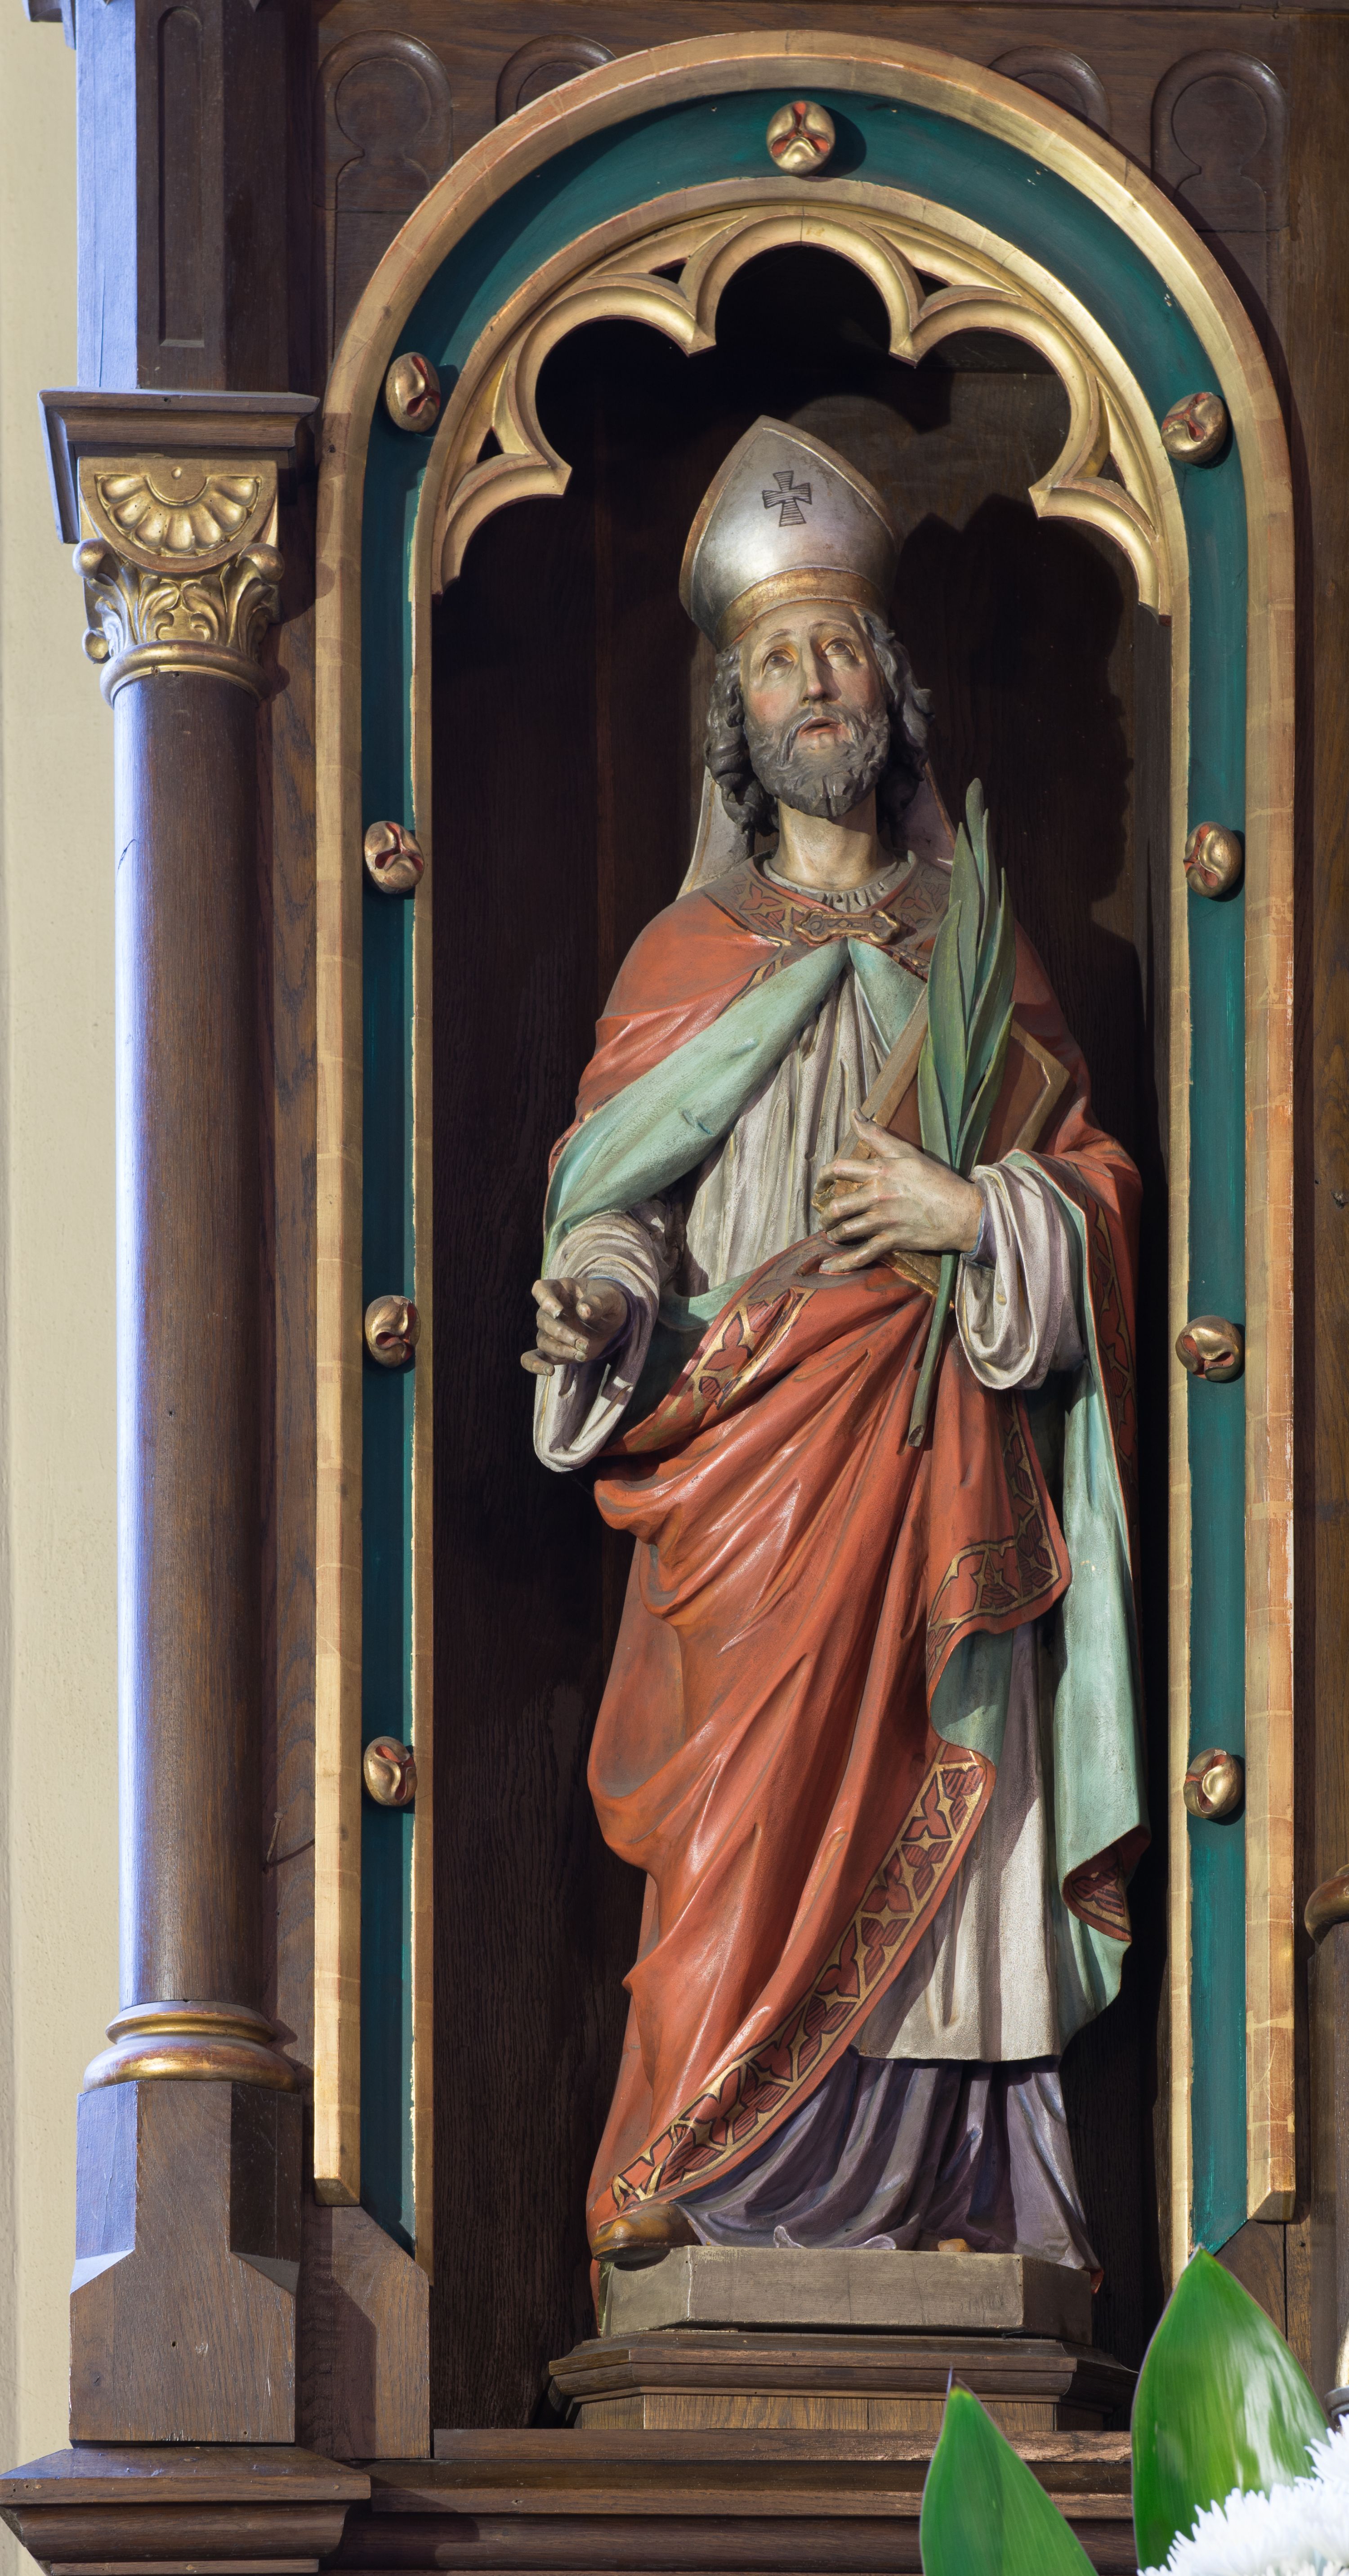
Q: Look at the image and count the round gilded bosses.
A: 9